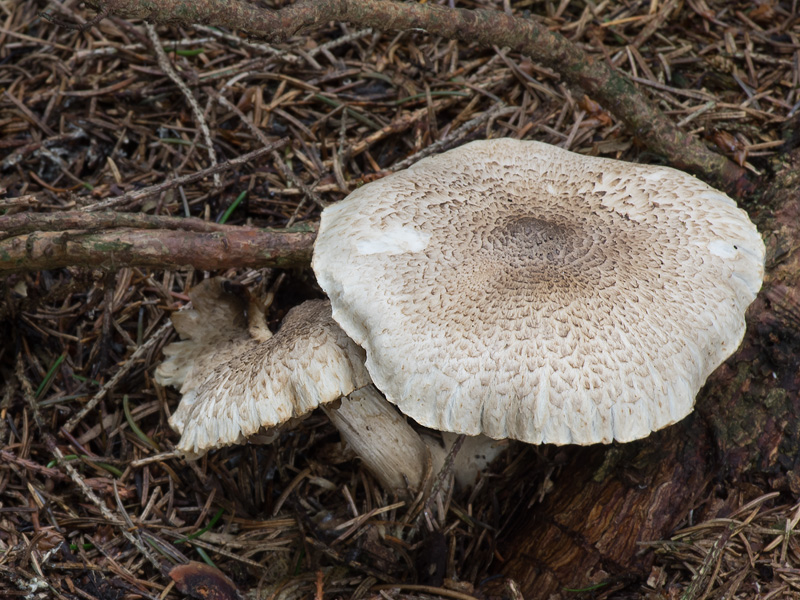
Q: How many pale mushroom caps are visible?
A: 2